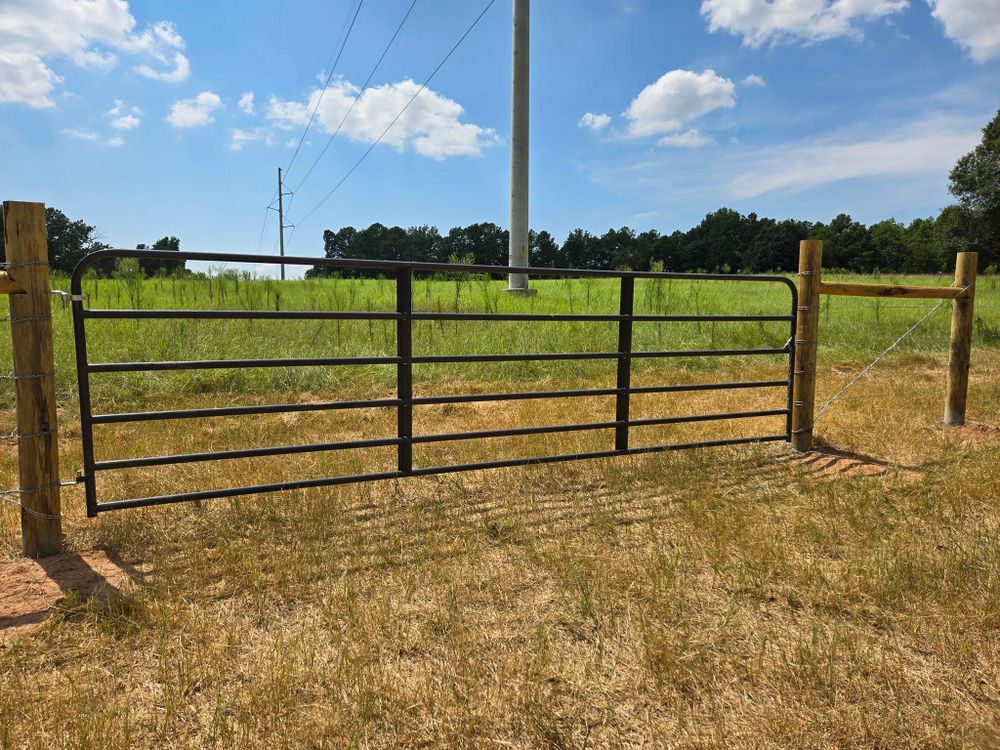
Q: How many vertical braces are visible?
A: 2